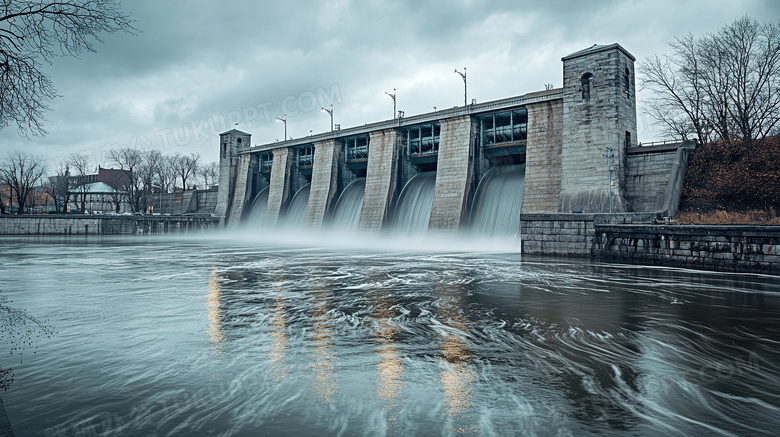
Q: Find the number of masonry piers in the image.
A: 6